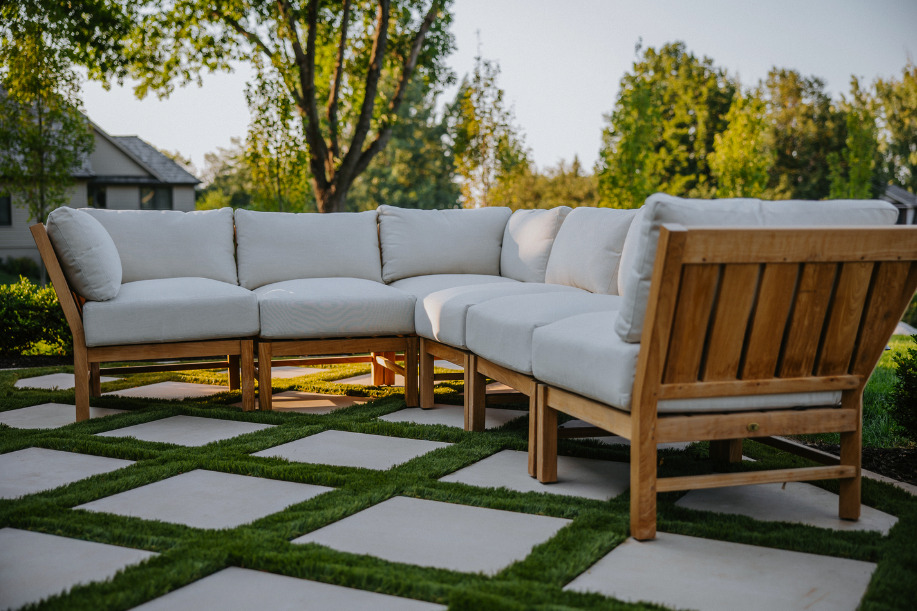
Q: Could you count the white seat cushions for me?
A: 6